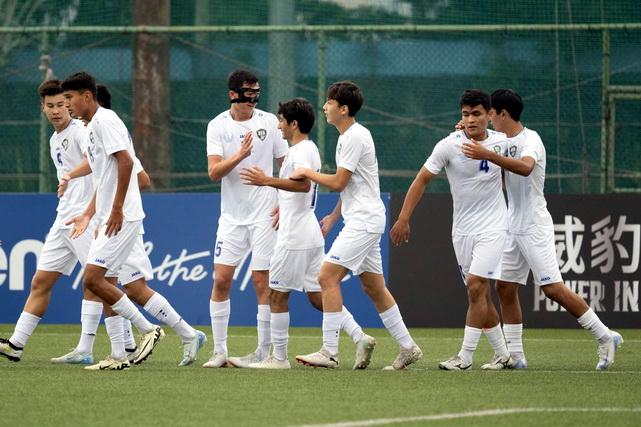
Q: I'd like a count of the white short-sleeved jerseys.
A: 8